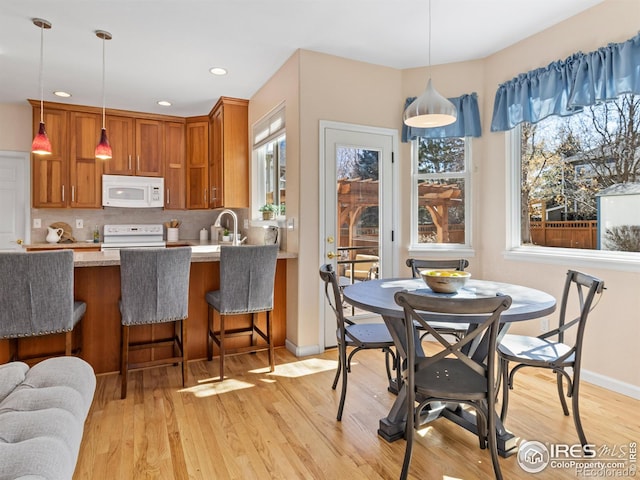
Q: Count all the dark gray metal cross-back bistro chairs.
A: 4